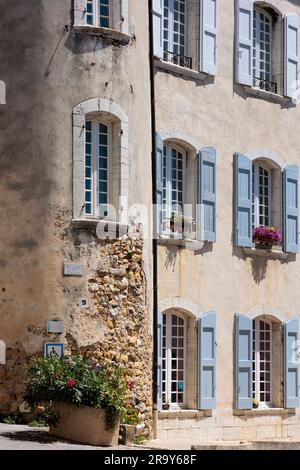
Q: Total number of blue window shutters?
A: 12